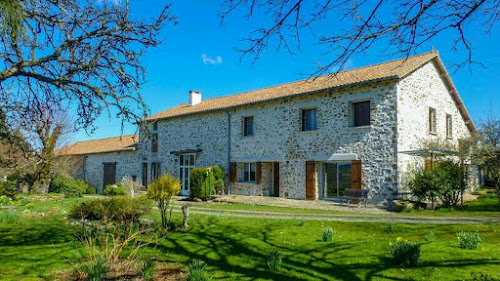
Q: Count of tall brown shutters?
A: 2